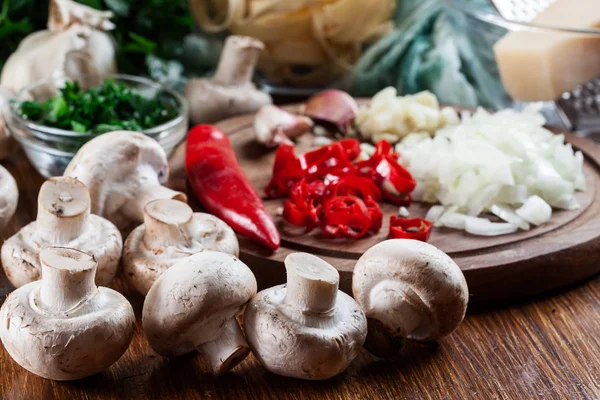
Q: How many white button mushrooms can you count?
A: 9